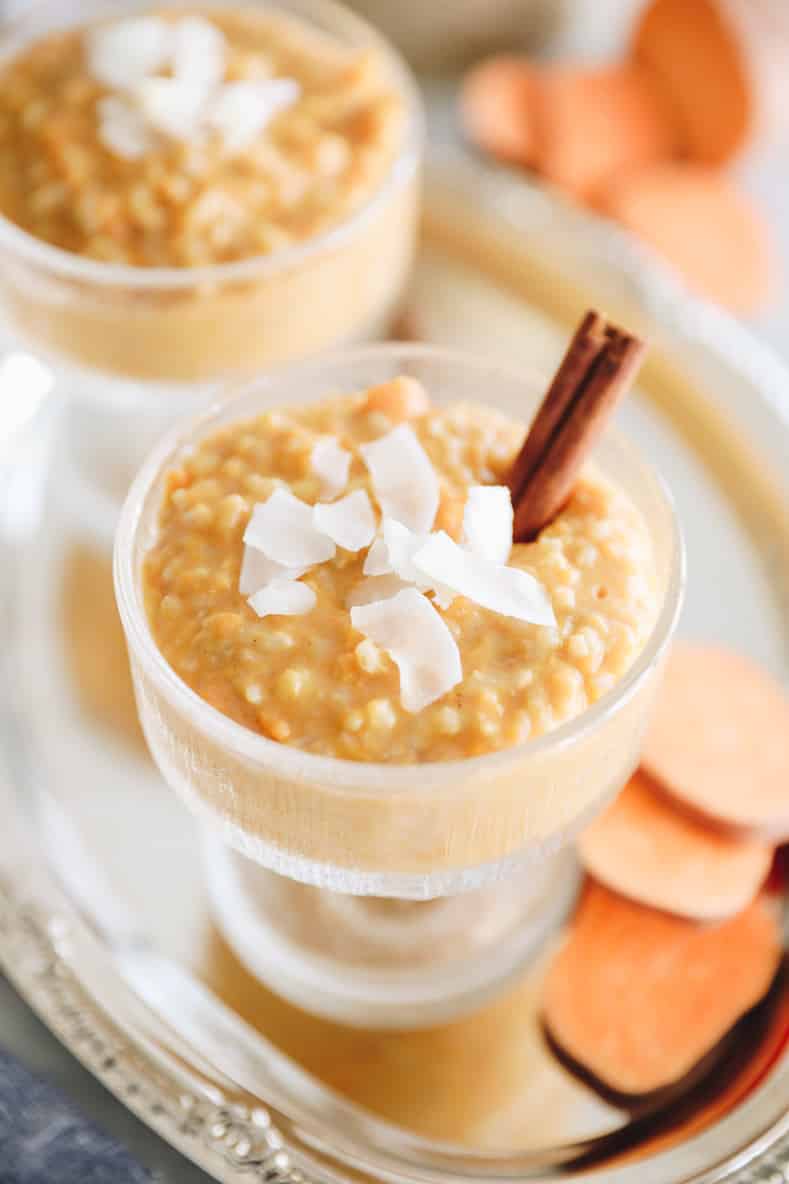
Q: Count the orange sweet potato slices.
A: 7